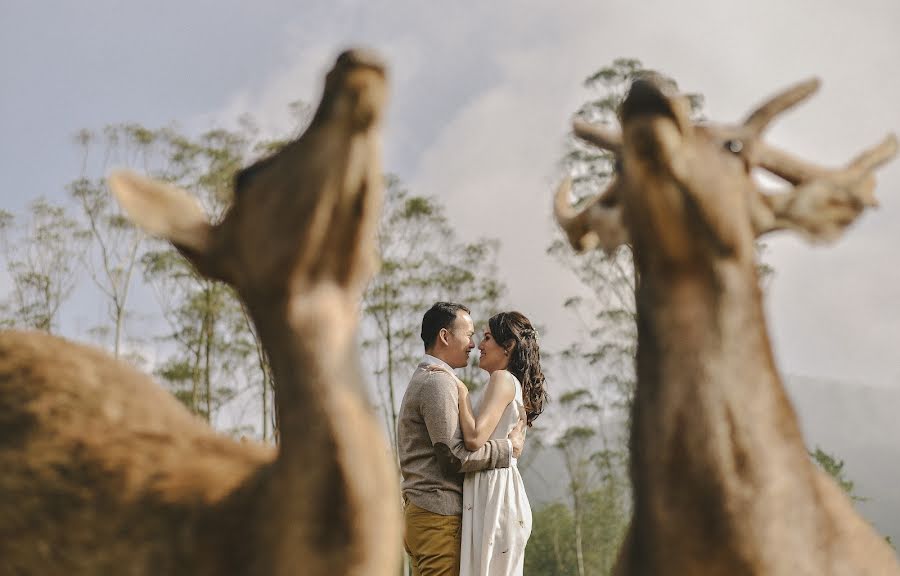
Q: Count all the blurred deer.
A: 2